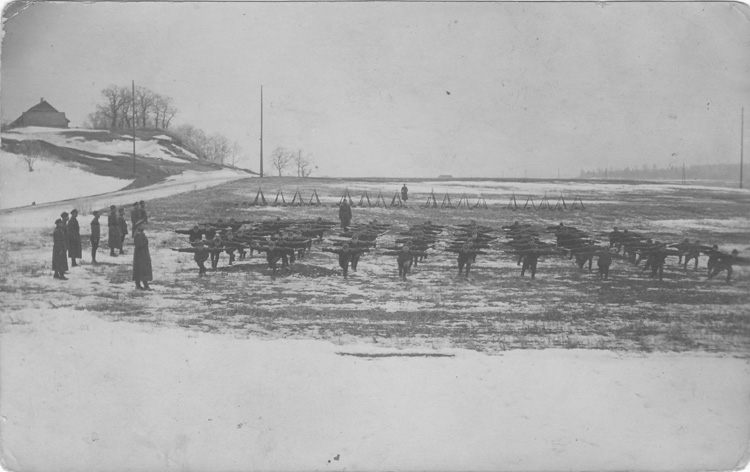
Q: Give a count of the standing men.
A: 11